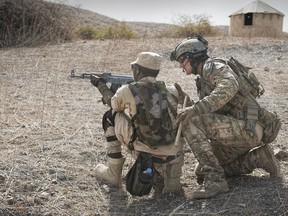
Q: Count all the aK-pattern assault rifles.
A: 1